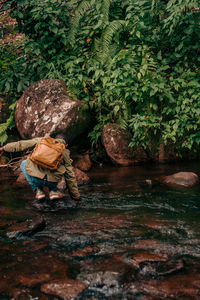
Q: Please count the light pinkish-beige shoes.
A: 2